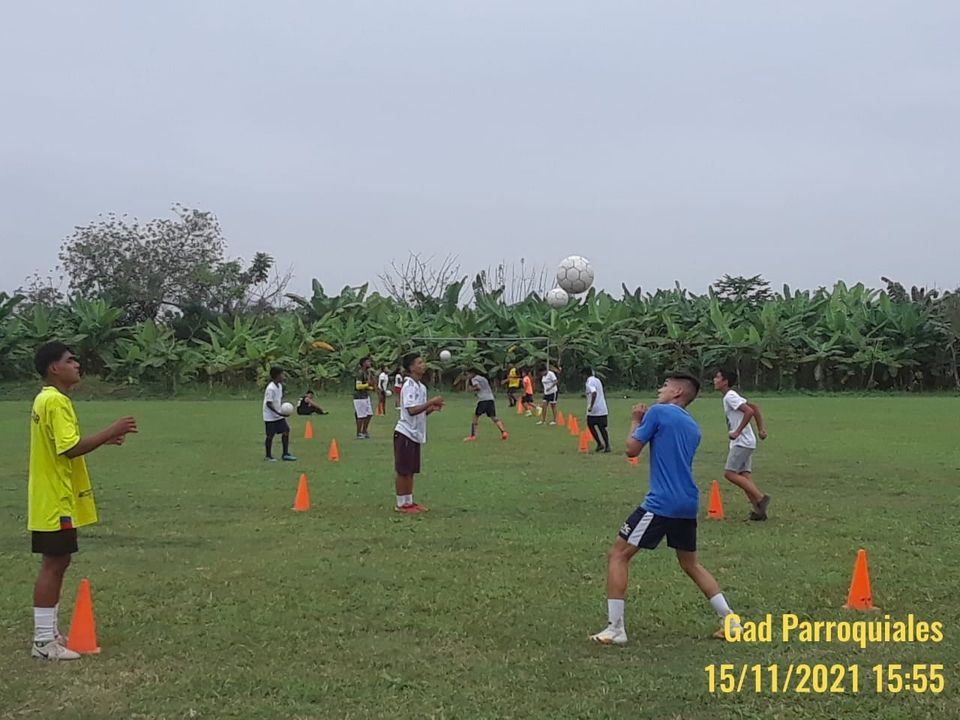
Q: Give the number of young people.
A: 14